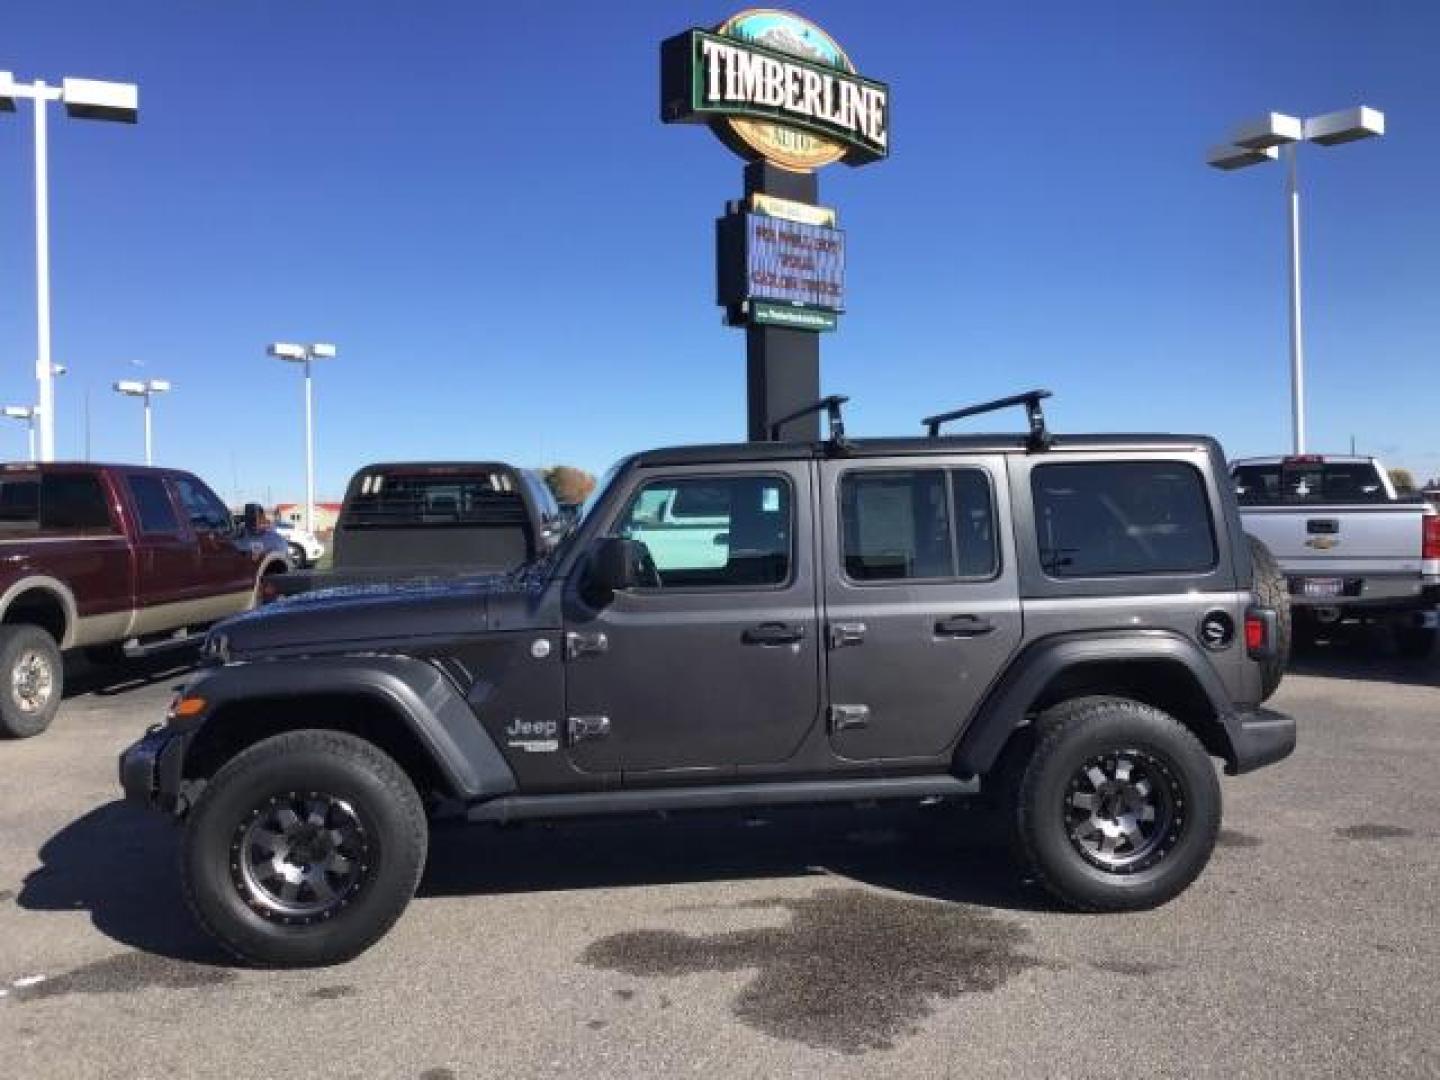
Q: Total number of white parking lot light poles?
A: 5